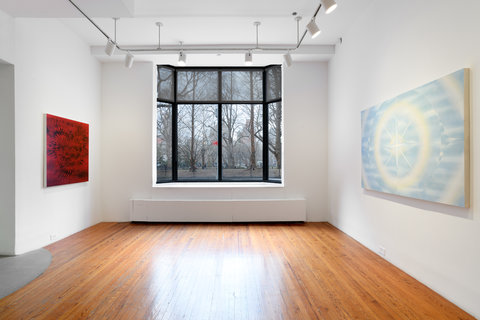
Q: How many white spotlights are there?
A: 7